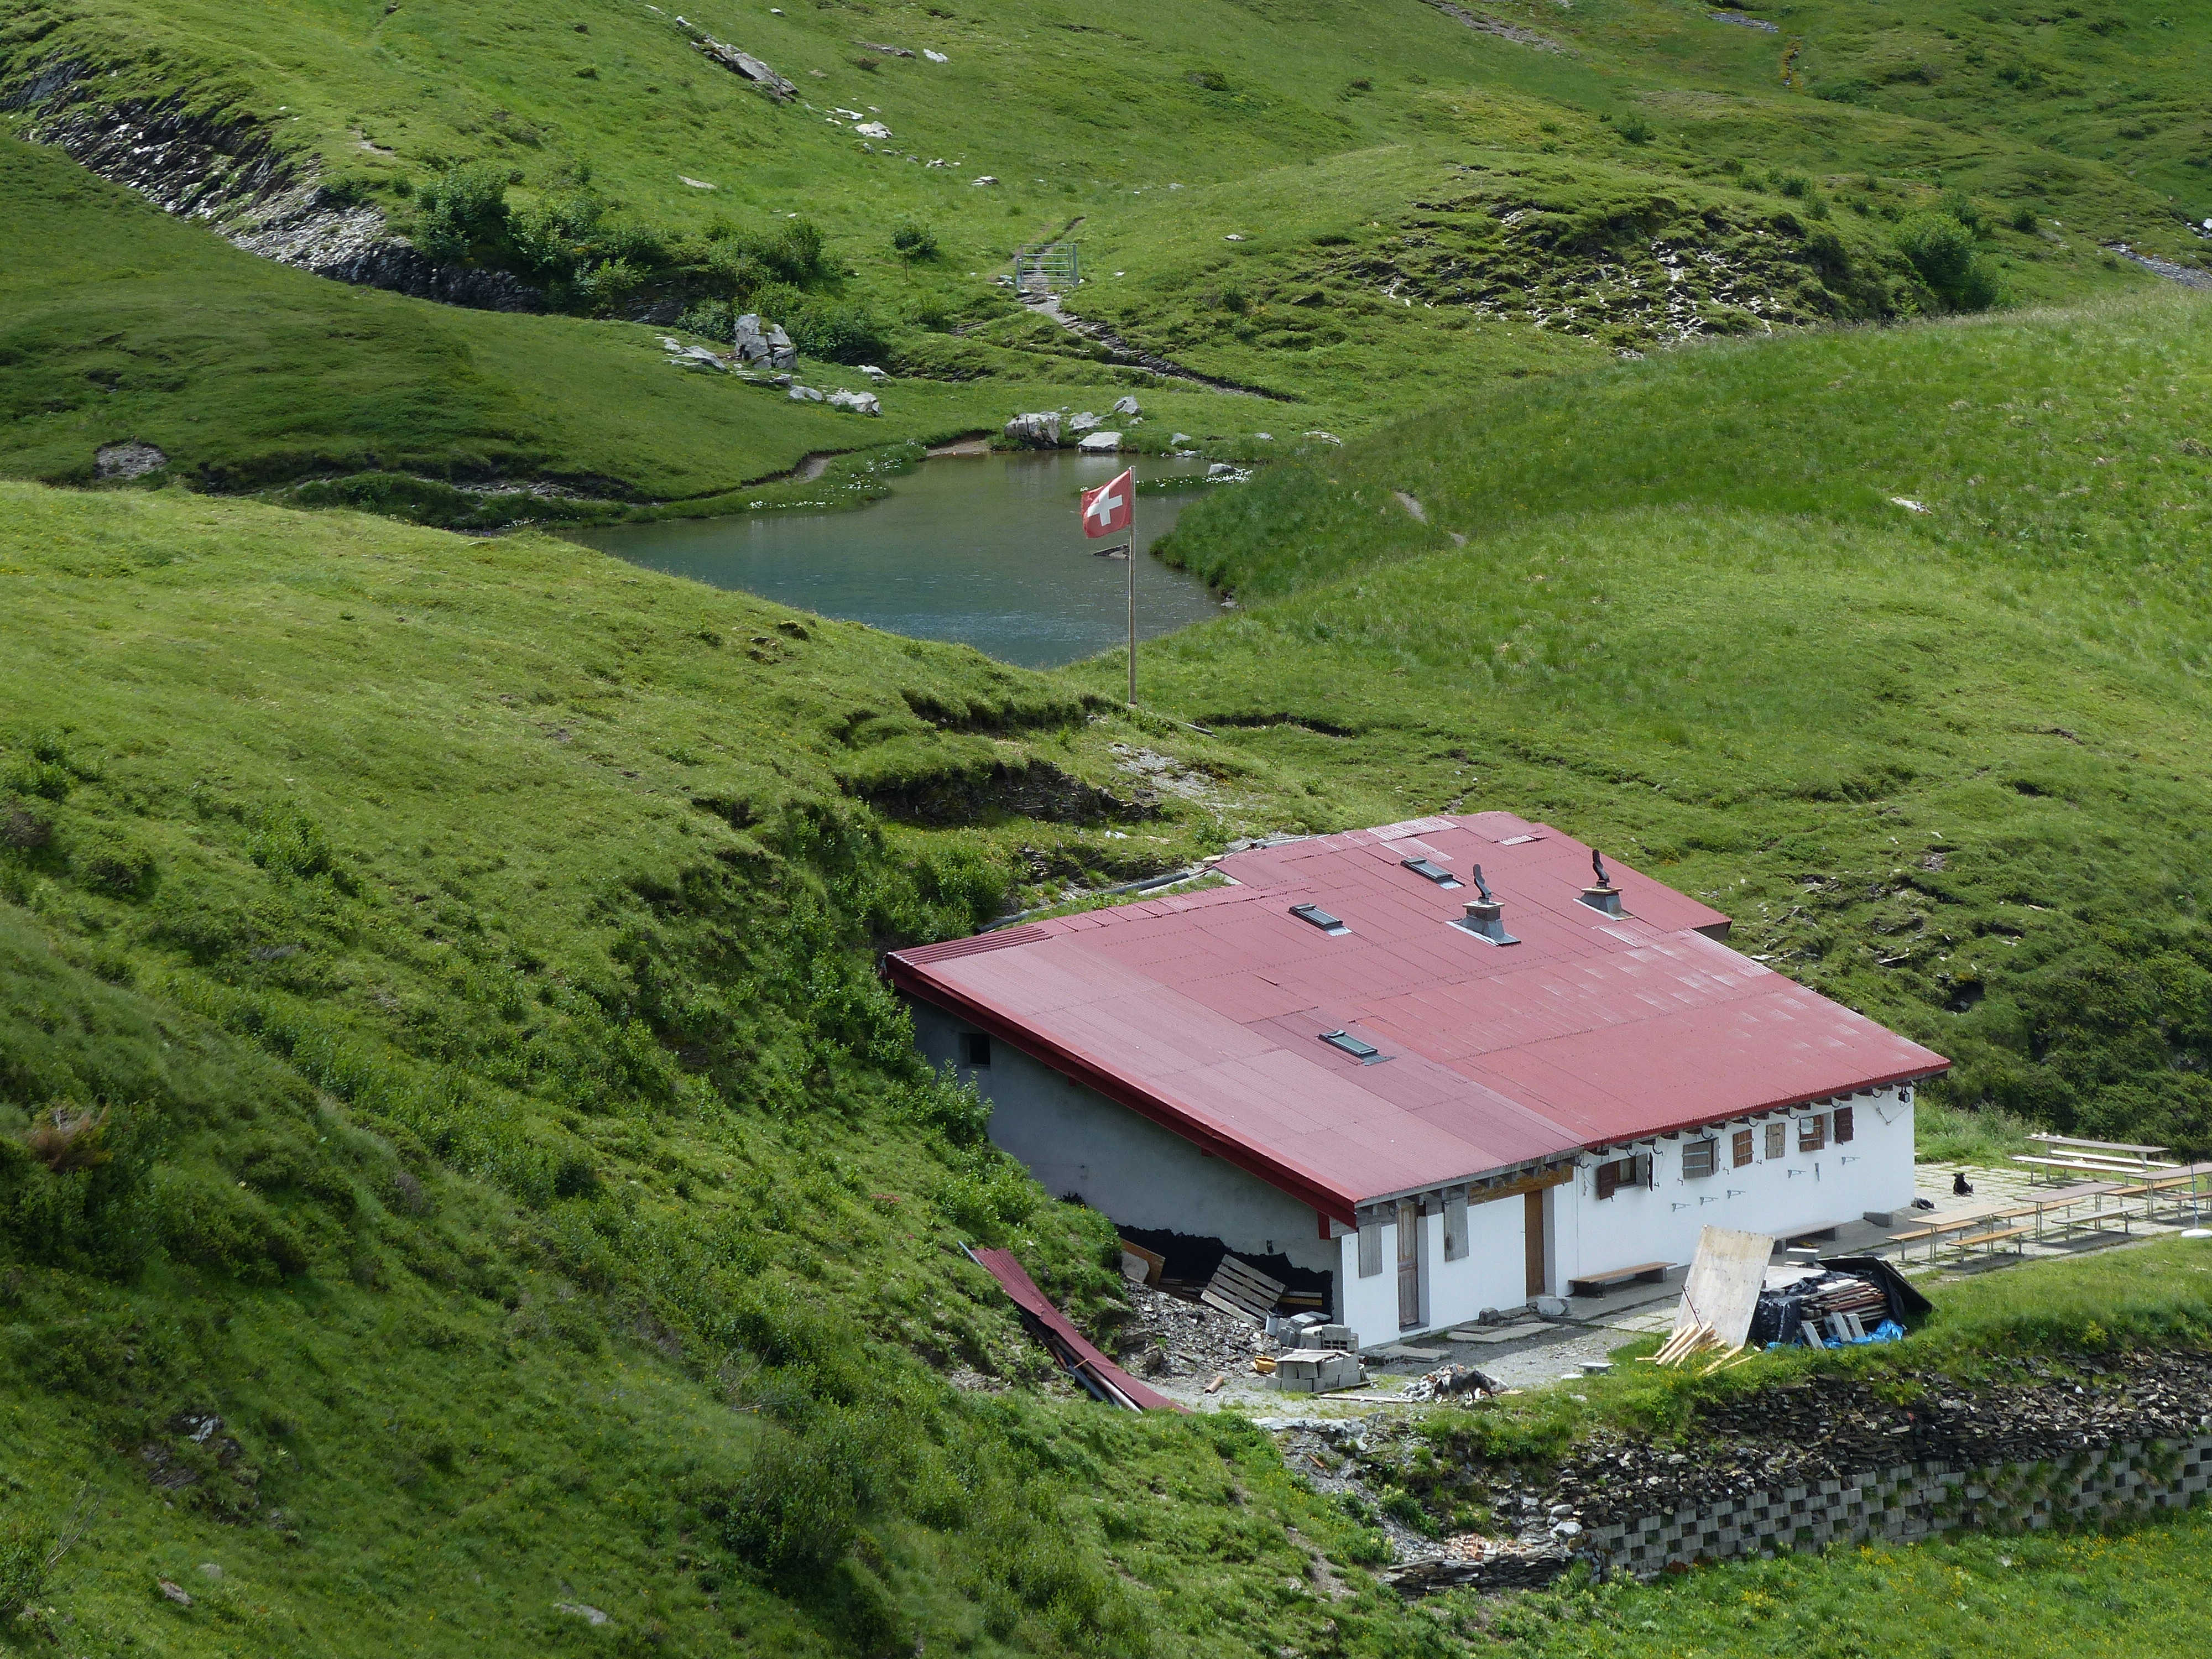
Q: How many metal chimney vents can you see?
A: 2